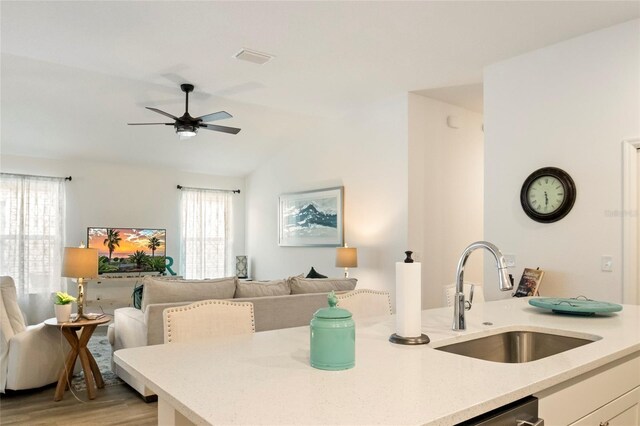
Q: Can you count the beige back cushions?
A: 3